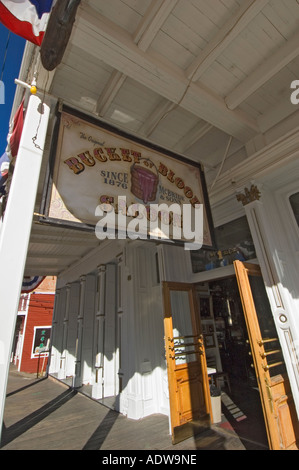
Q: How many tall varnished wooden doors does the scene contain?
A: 2